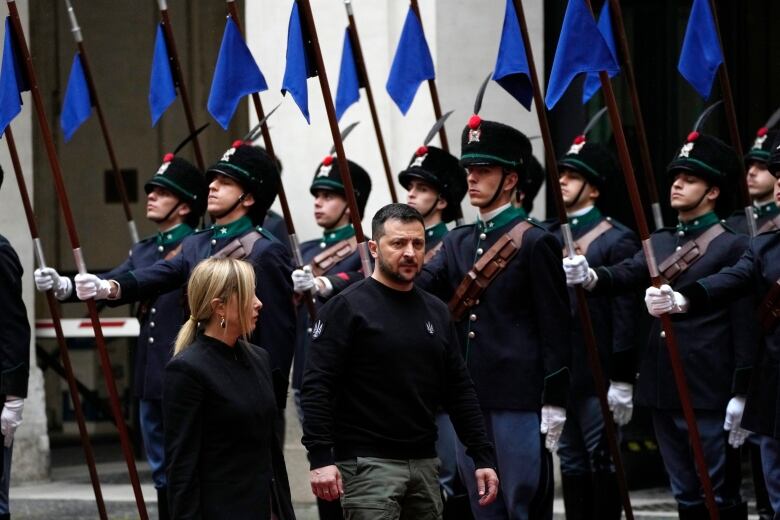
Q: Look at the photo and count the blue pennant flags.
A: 11